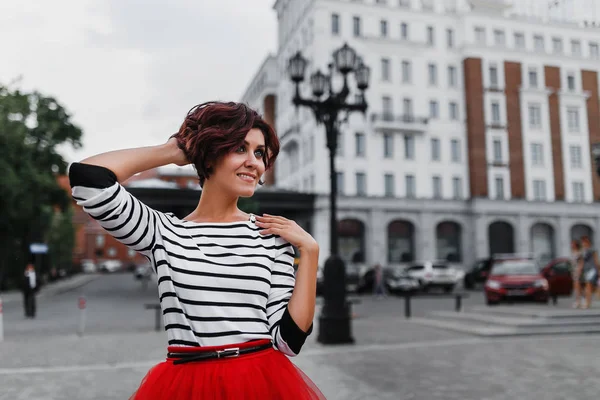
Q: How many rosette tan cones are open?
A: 0